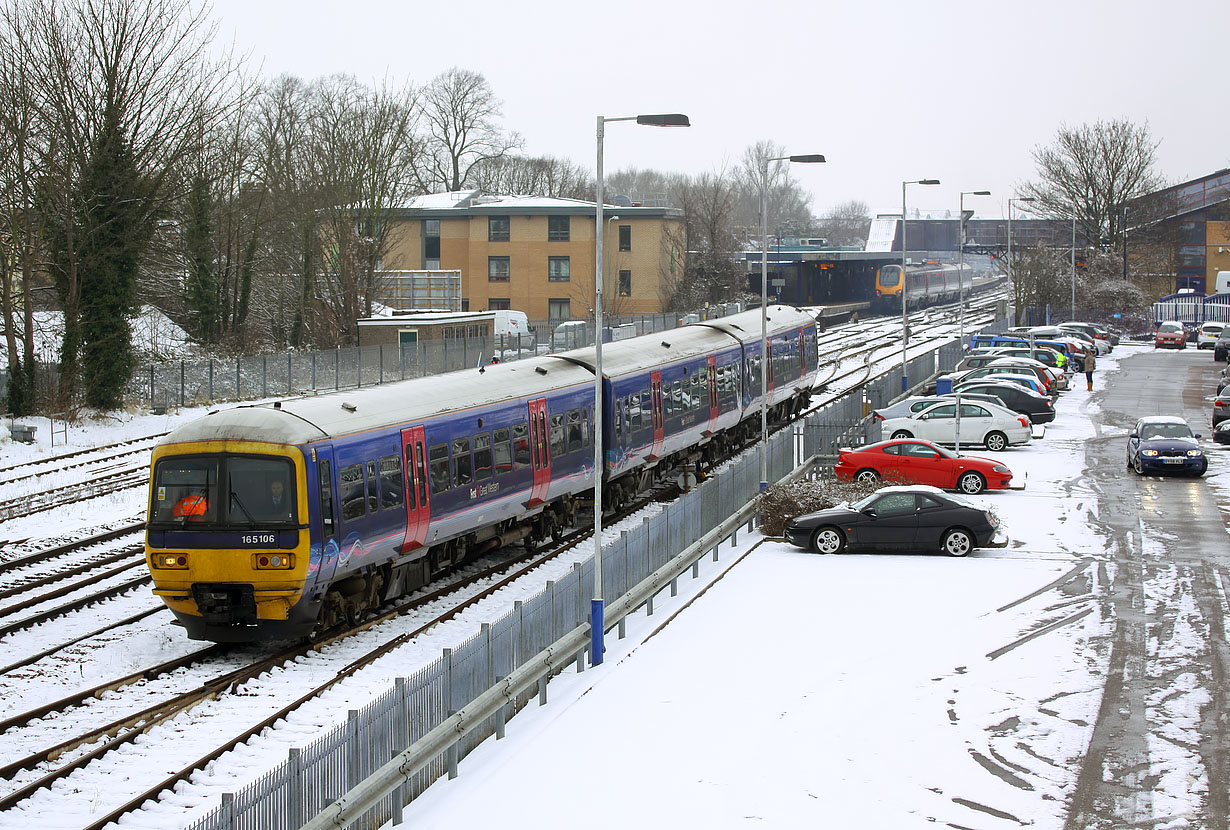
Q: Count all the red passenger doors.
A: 6